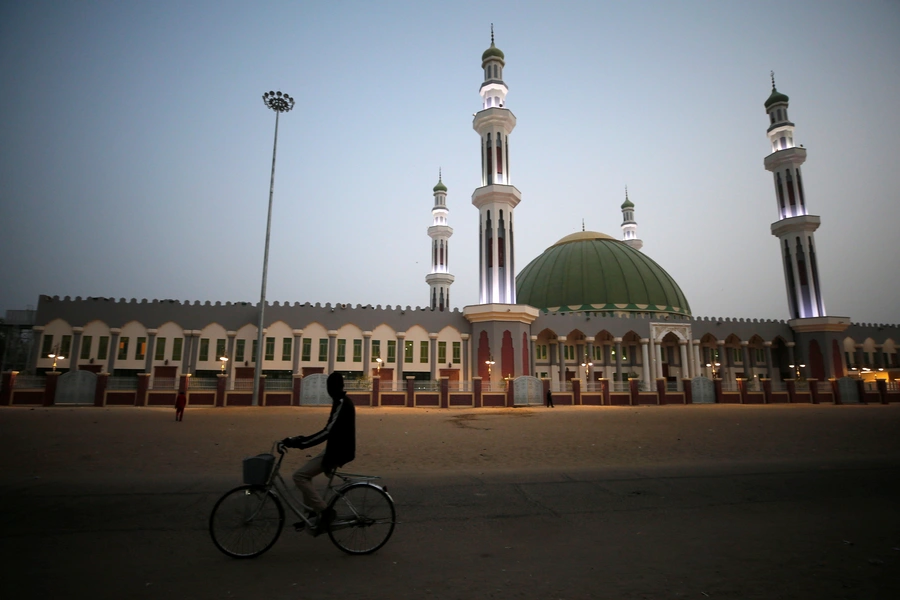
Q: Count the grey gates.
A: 5